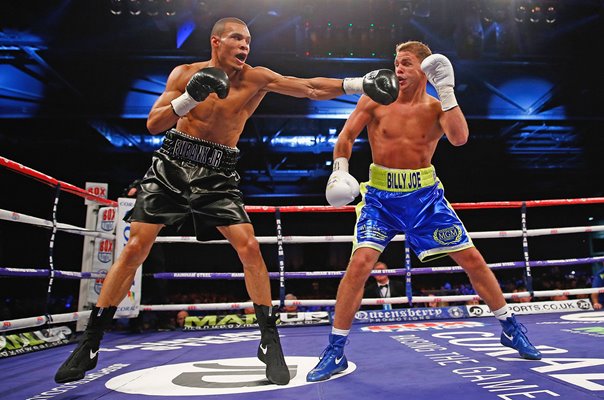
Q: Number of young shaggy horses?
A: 0